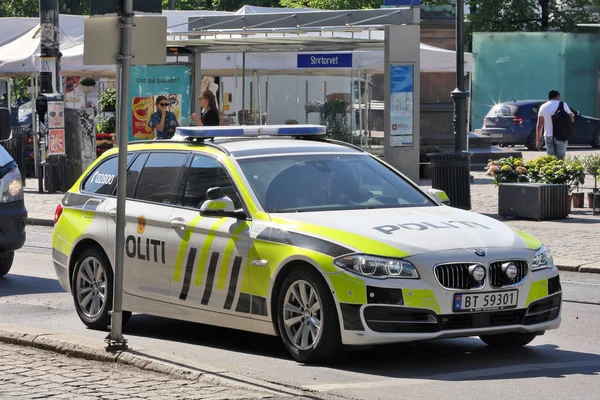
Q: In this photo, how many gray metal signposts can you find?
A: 1